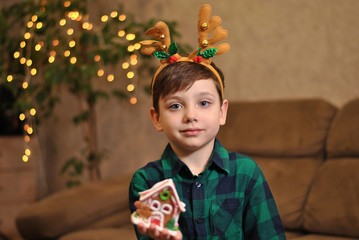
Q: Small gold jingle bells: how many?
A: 4